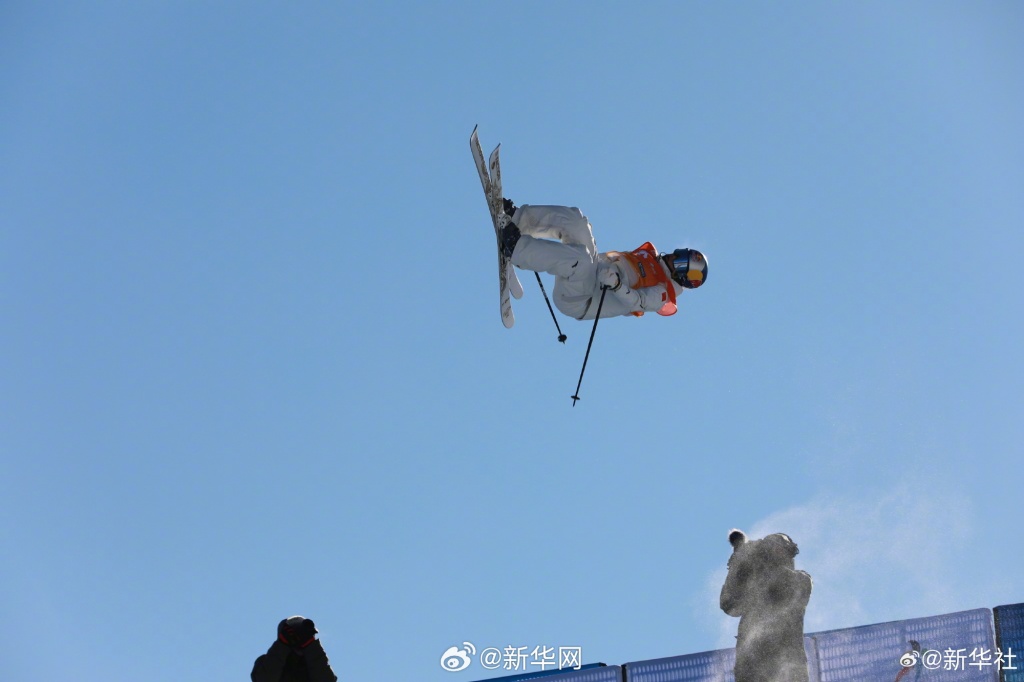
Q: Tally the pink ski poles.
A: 0